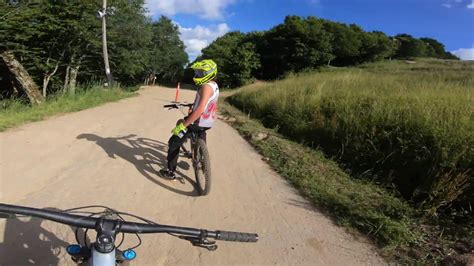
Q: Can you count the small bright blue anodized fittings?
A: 2